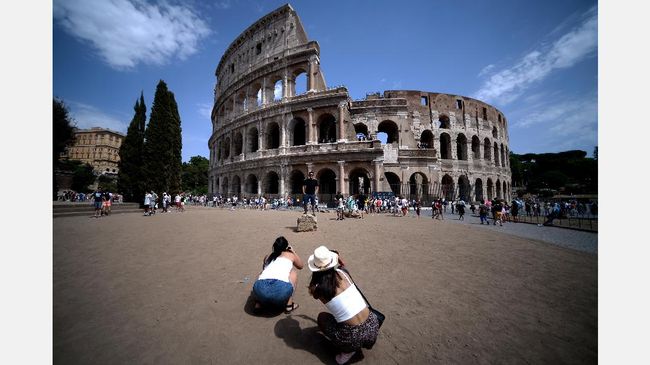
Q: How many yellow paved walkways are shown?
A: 0